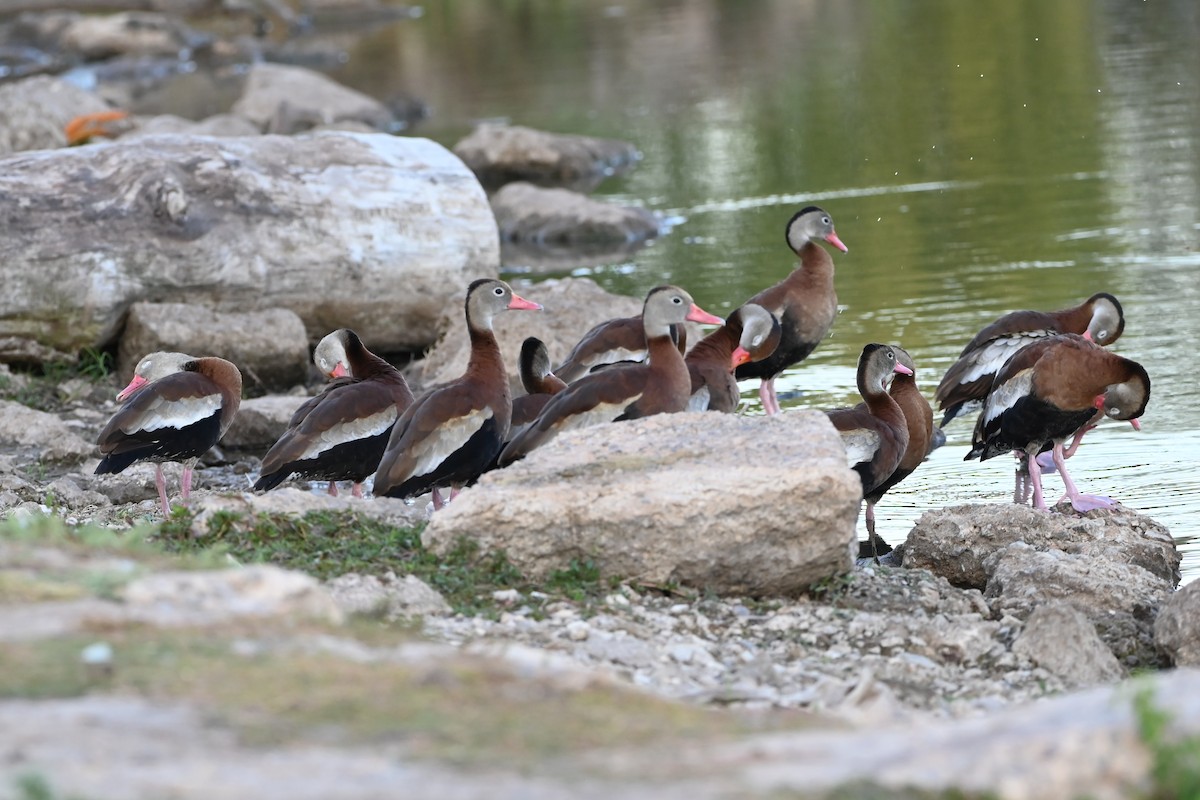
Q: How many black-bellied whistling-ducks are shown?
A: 12